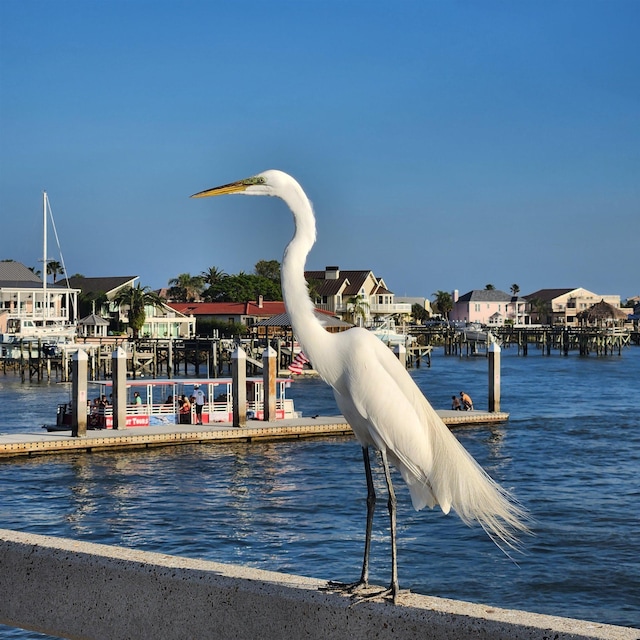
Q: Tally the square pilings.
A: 6